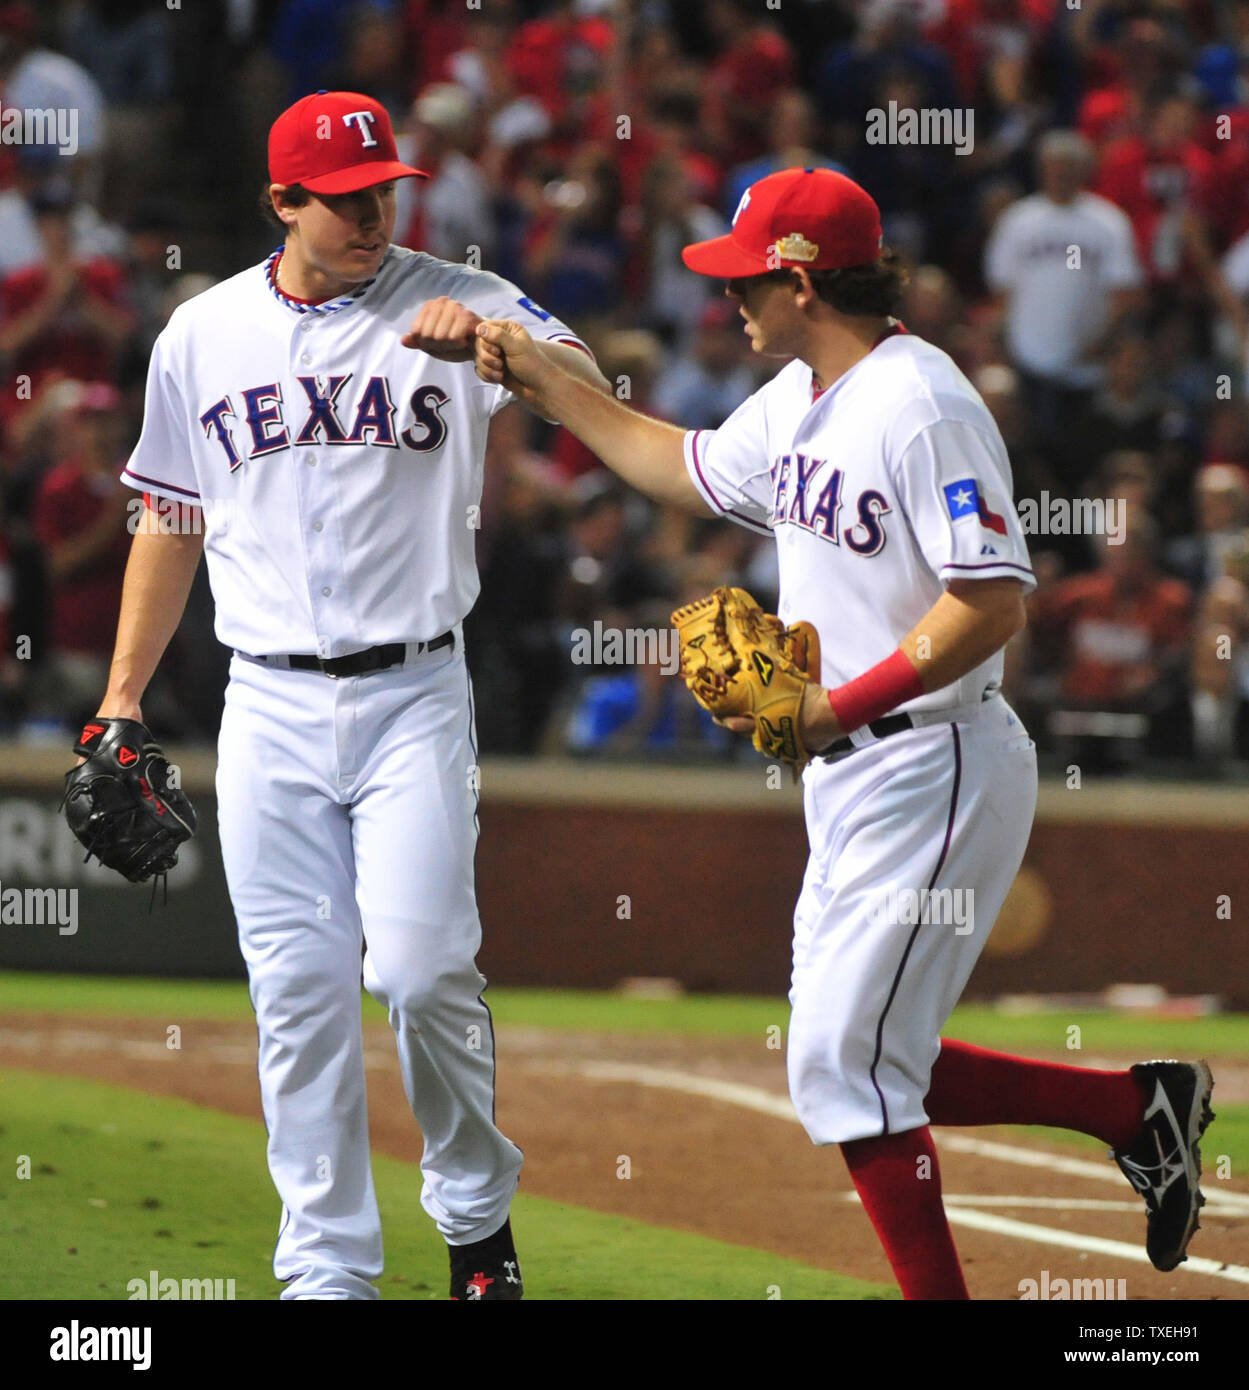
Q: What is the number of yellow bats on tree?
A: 0